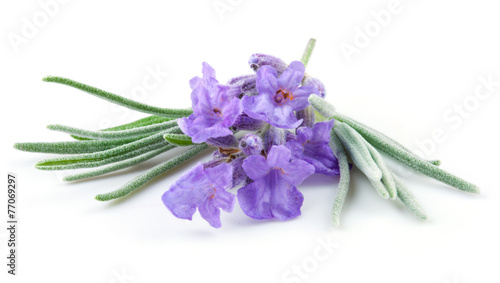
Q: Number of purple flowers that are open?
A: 5